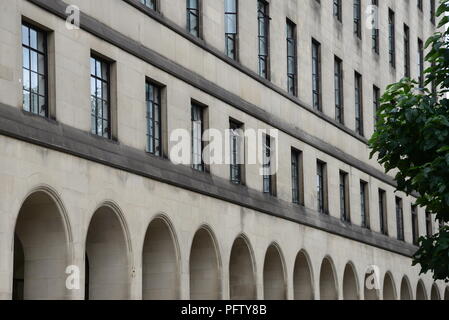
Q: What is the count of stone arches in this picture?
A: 15